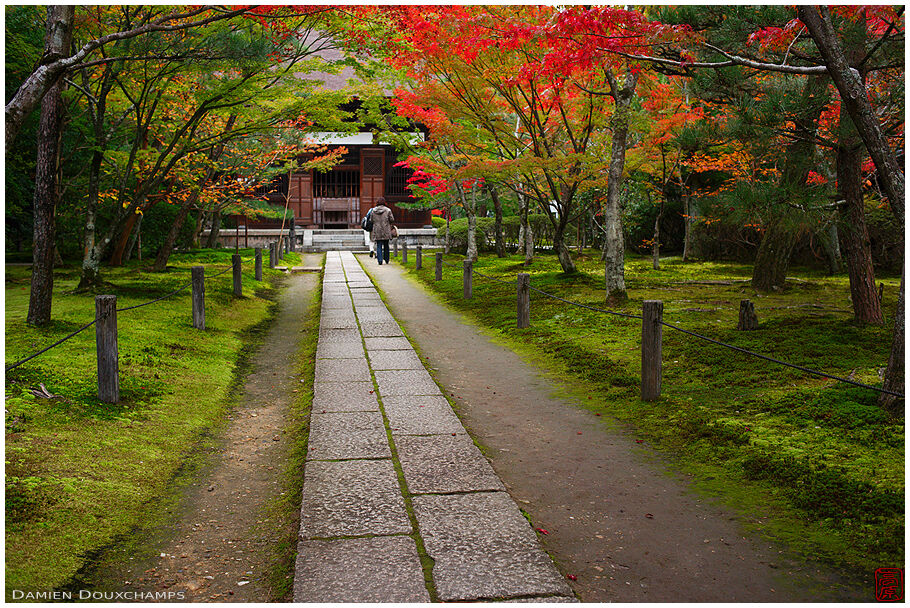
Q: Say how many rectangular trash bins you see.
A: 0